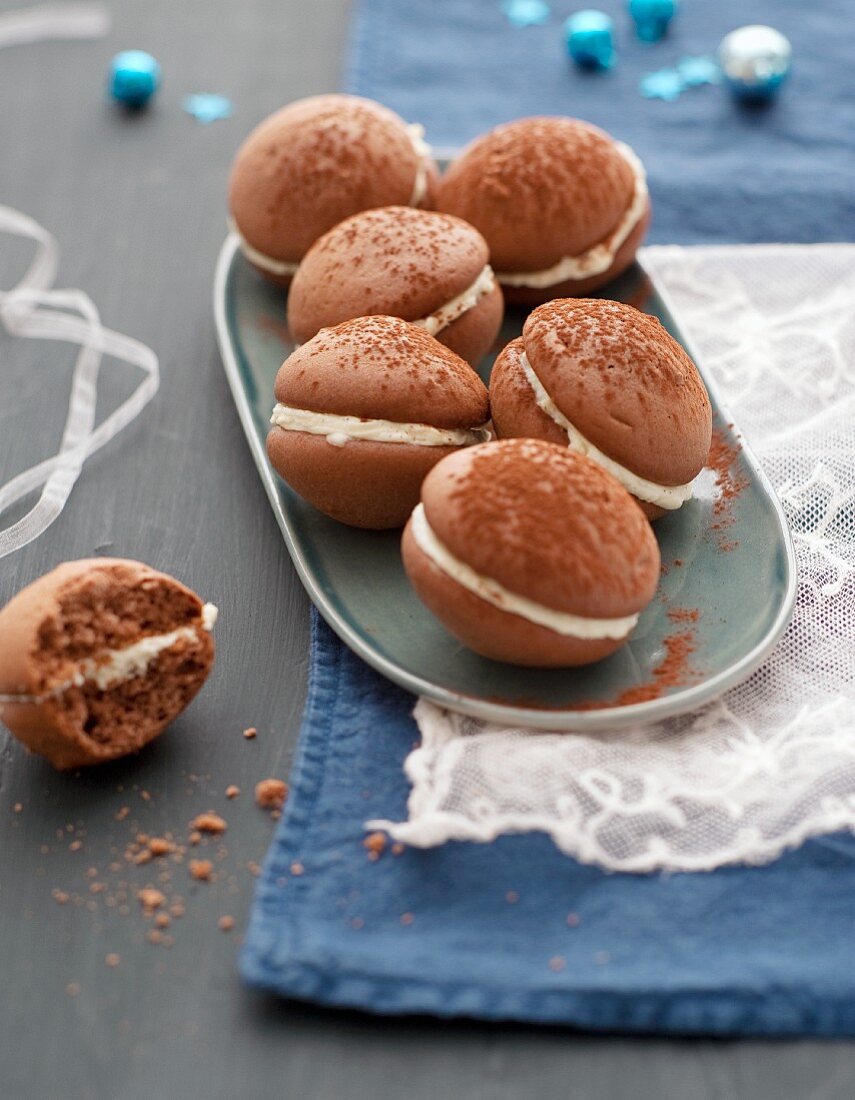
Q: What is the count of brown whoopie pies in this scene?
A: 7